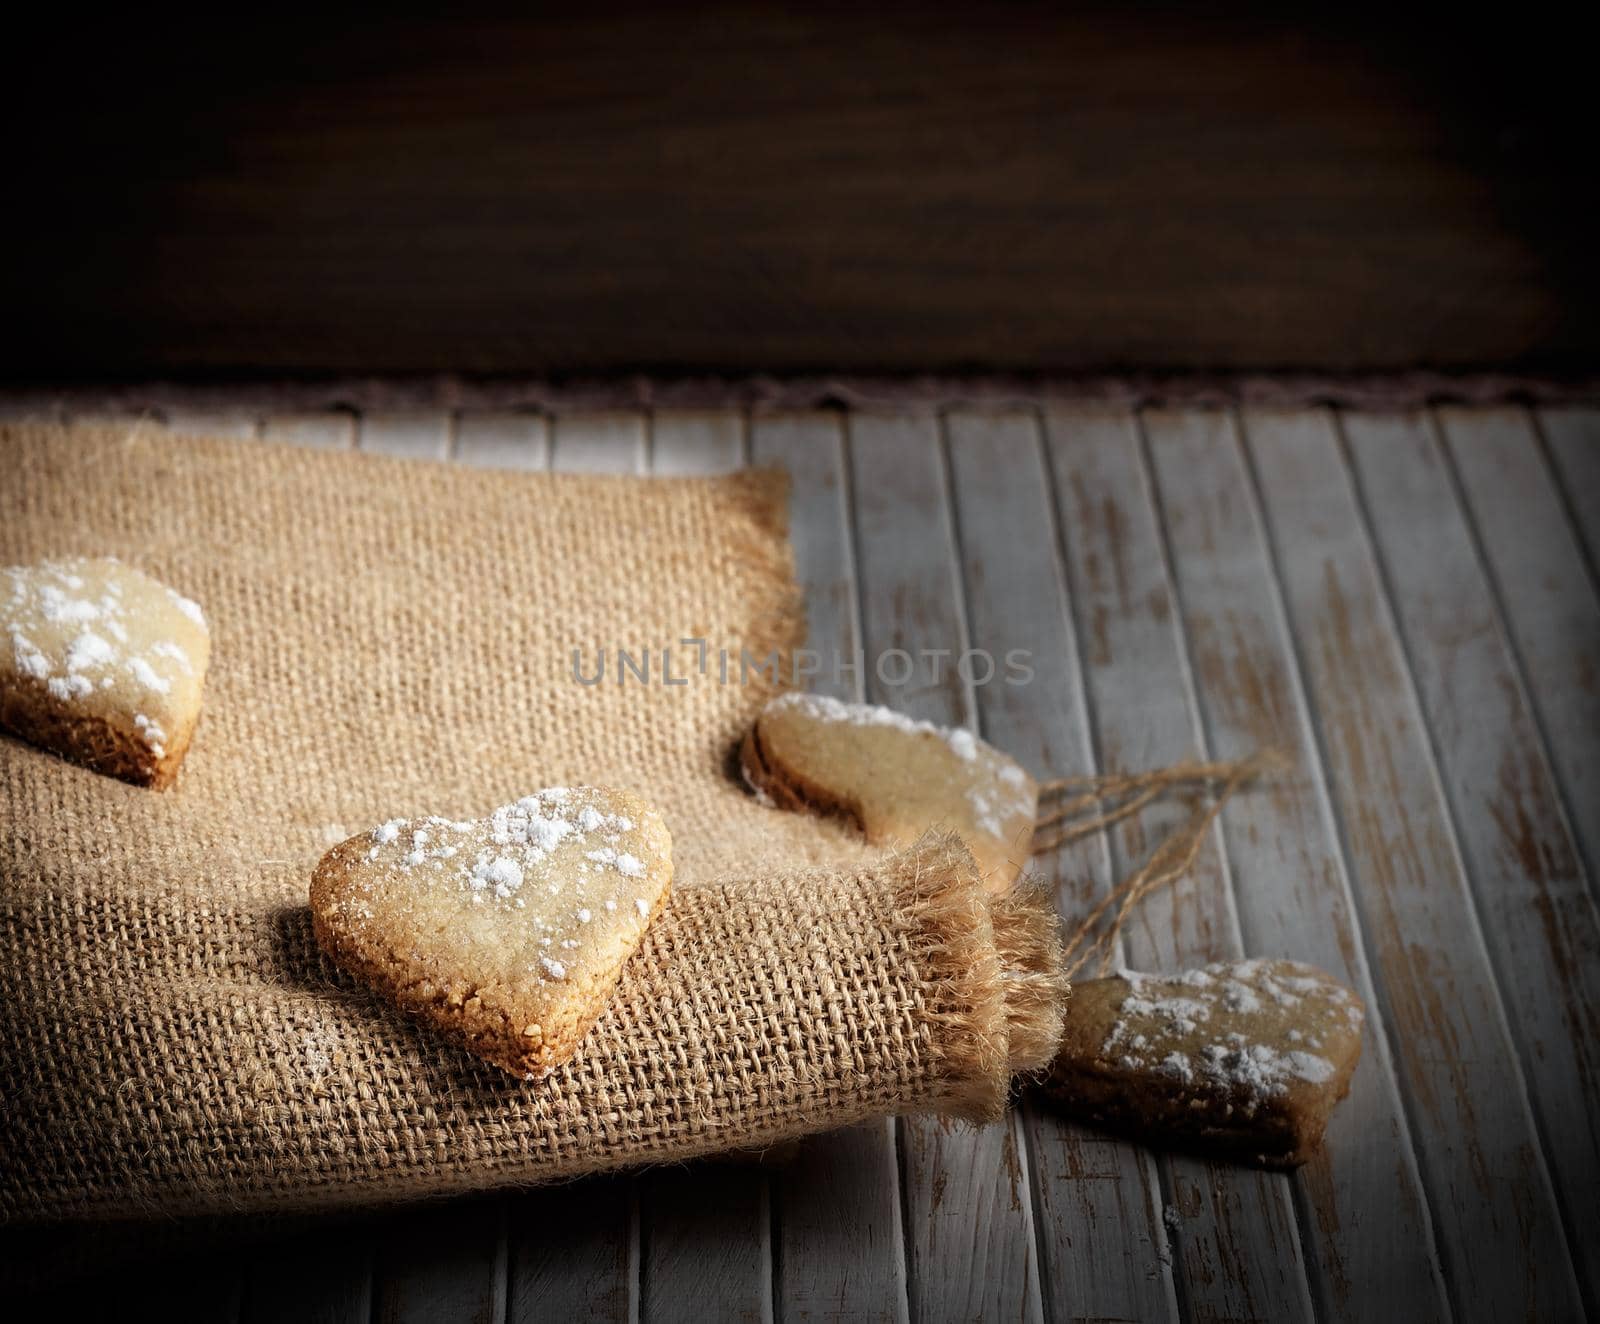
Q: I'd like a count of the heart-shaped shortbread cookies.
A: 4